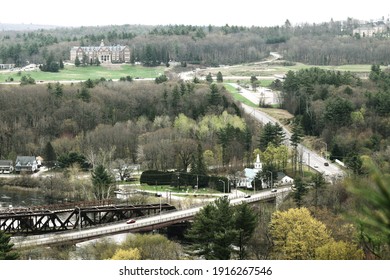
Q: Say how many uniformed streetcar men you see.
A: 0